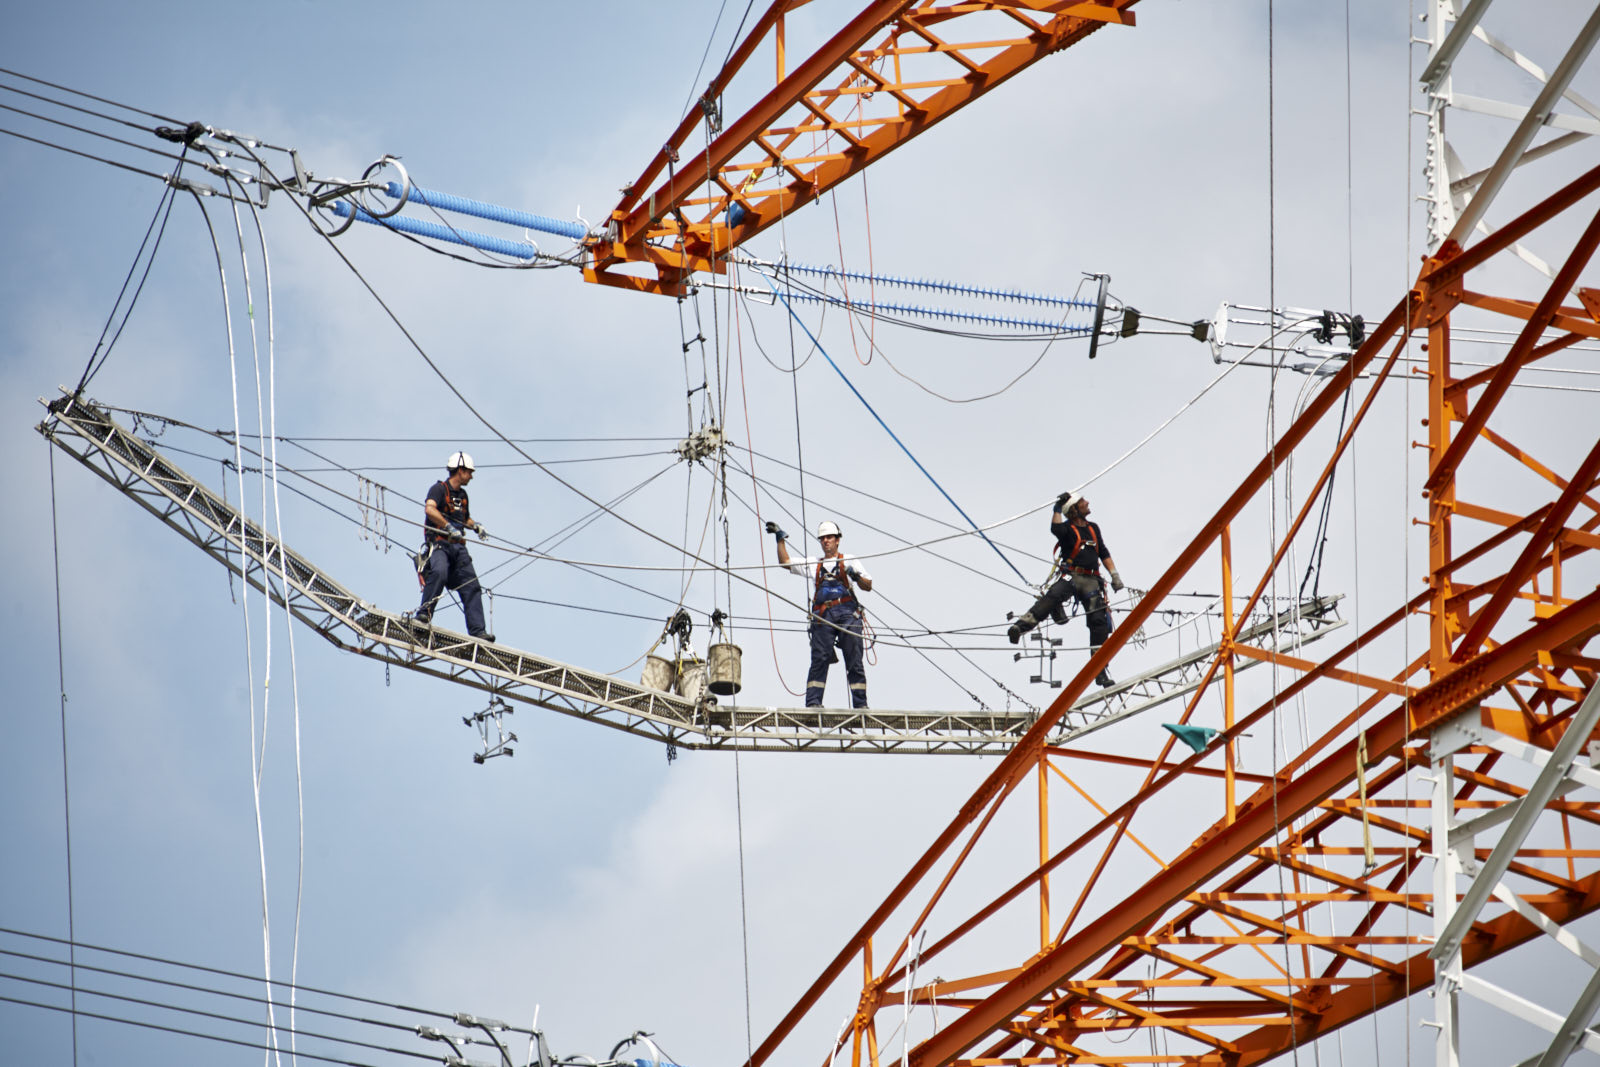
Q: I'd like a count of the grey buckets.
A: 3